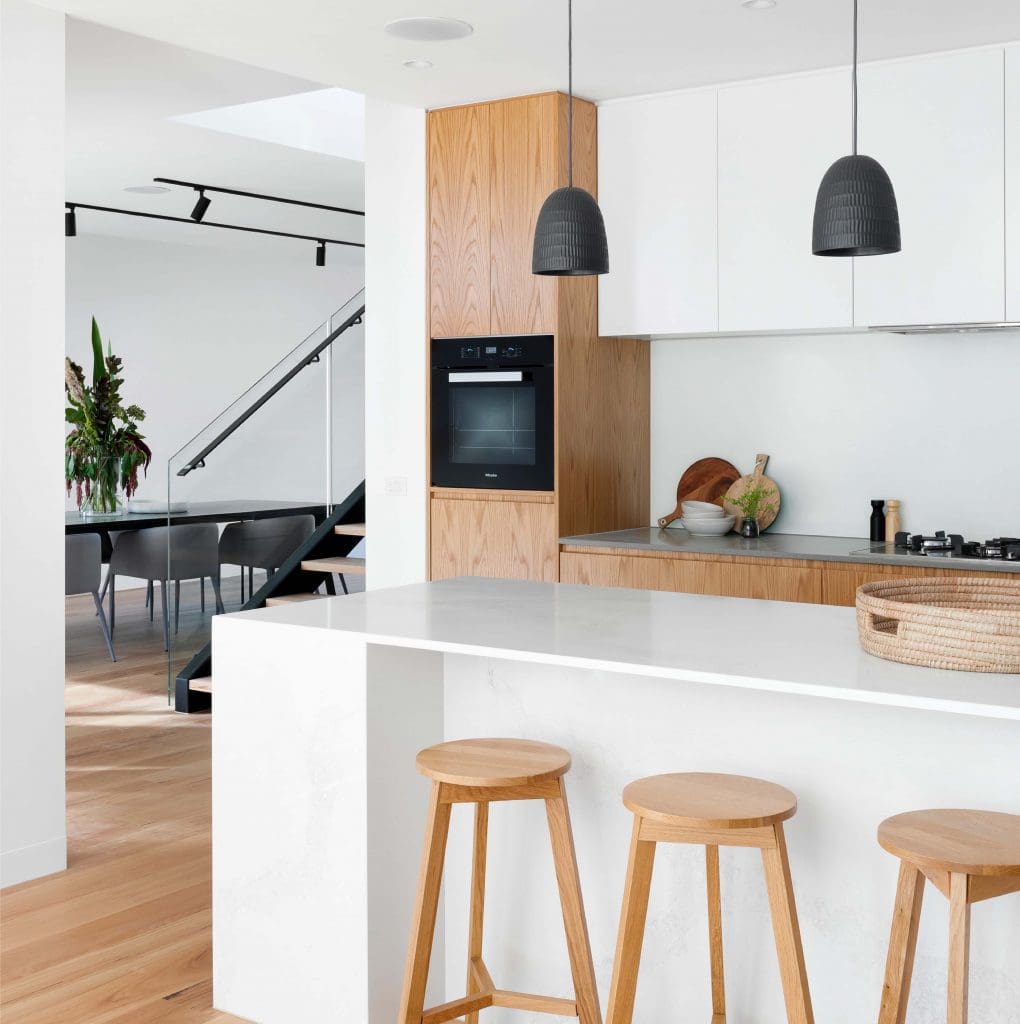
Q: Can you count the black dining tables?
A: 1